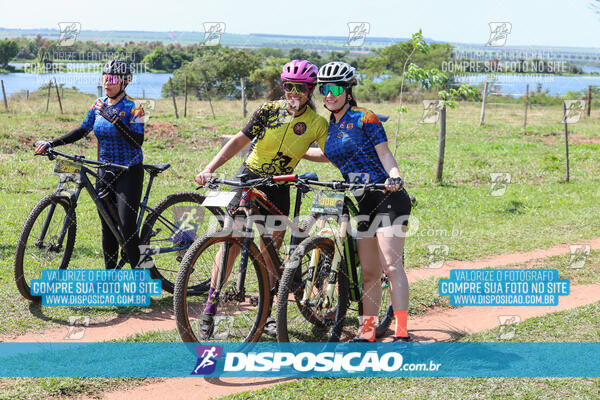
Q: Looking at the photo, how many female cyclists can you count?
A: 3